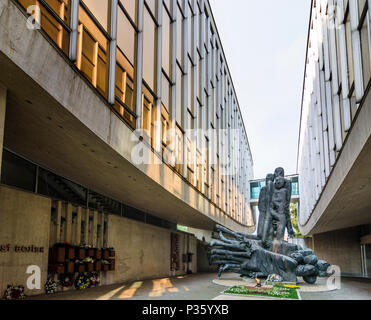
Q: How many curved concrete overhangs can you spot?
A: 2